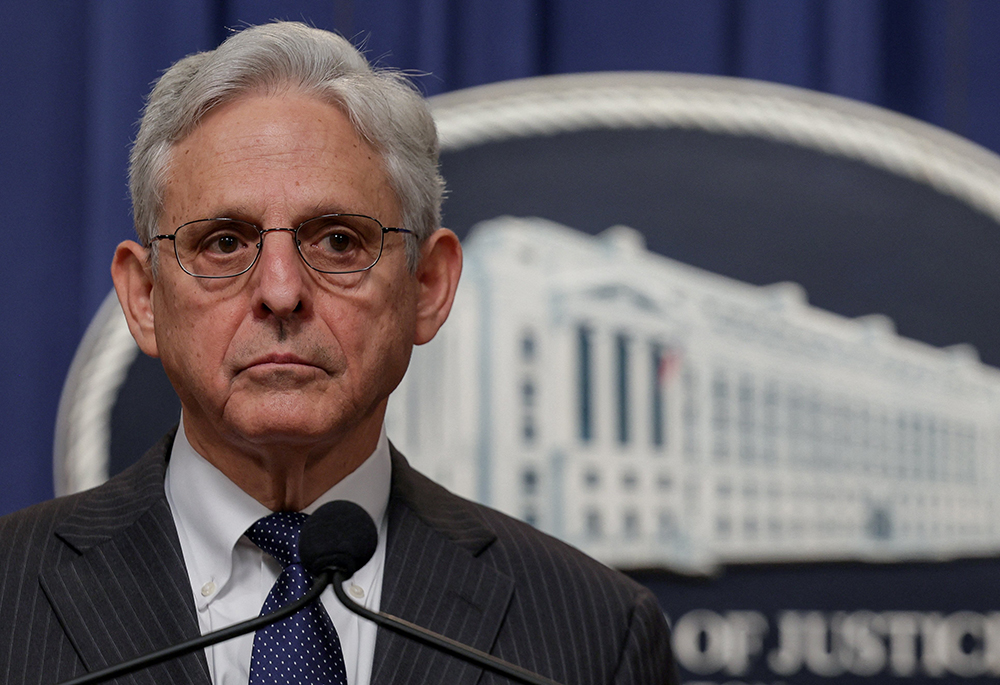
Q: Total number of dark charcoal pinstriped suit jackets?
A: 1